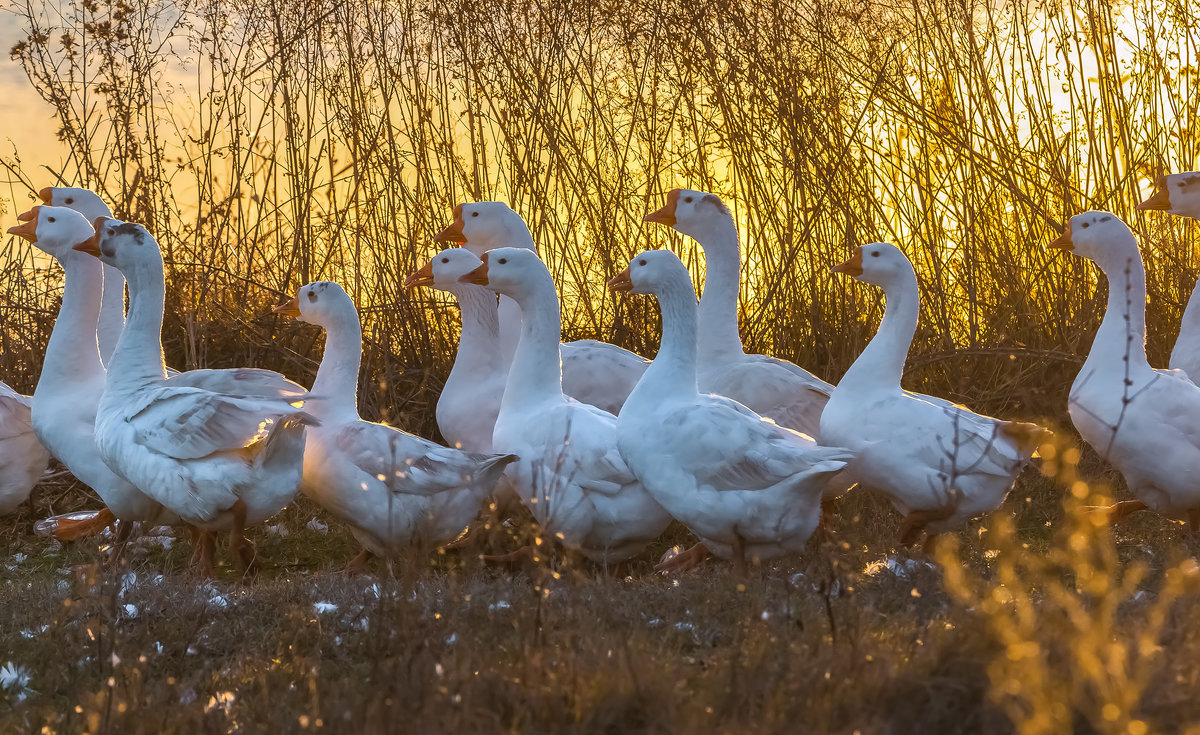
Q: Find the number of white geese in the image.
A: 13